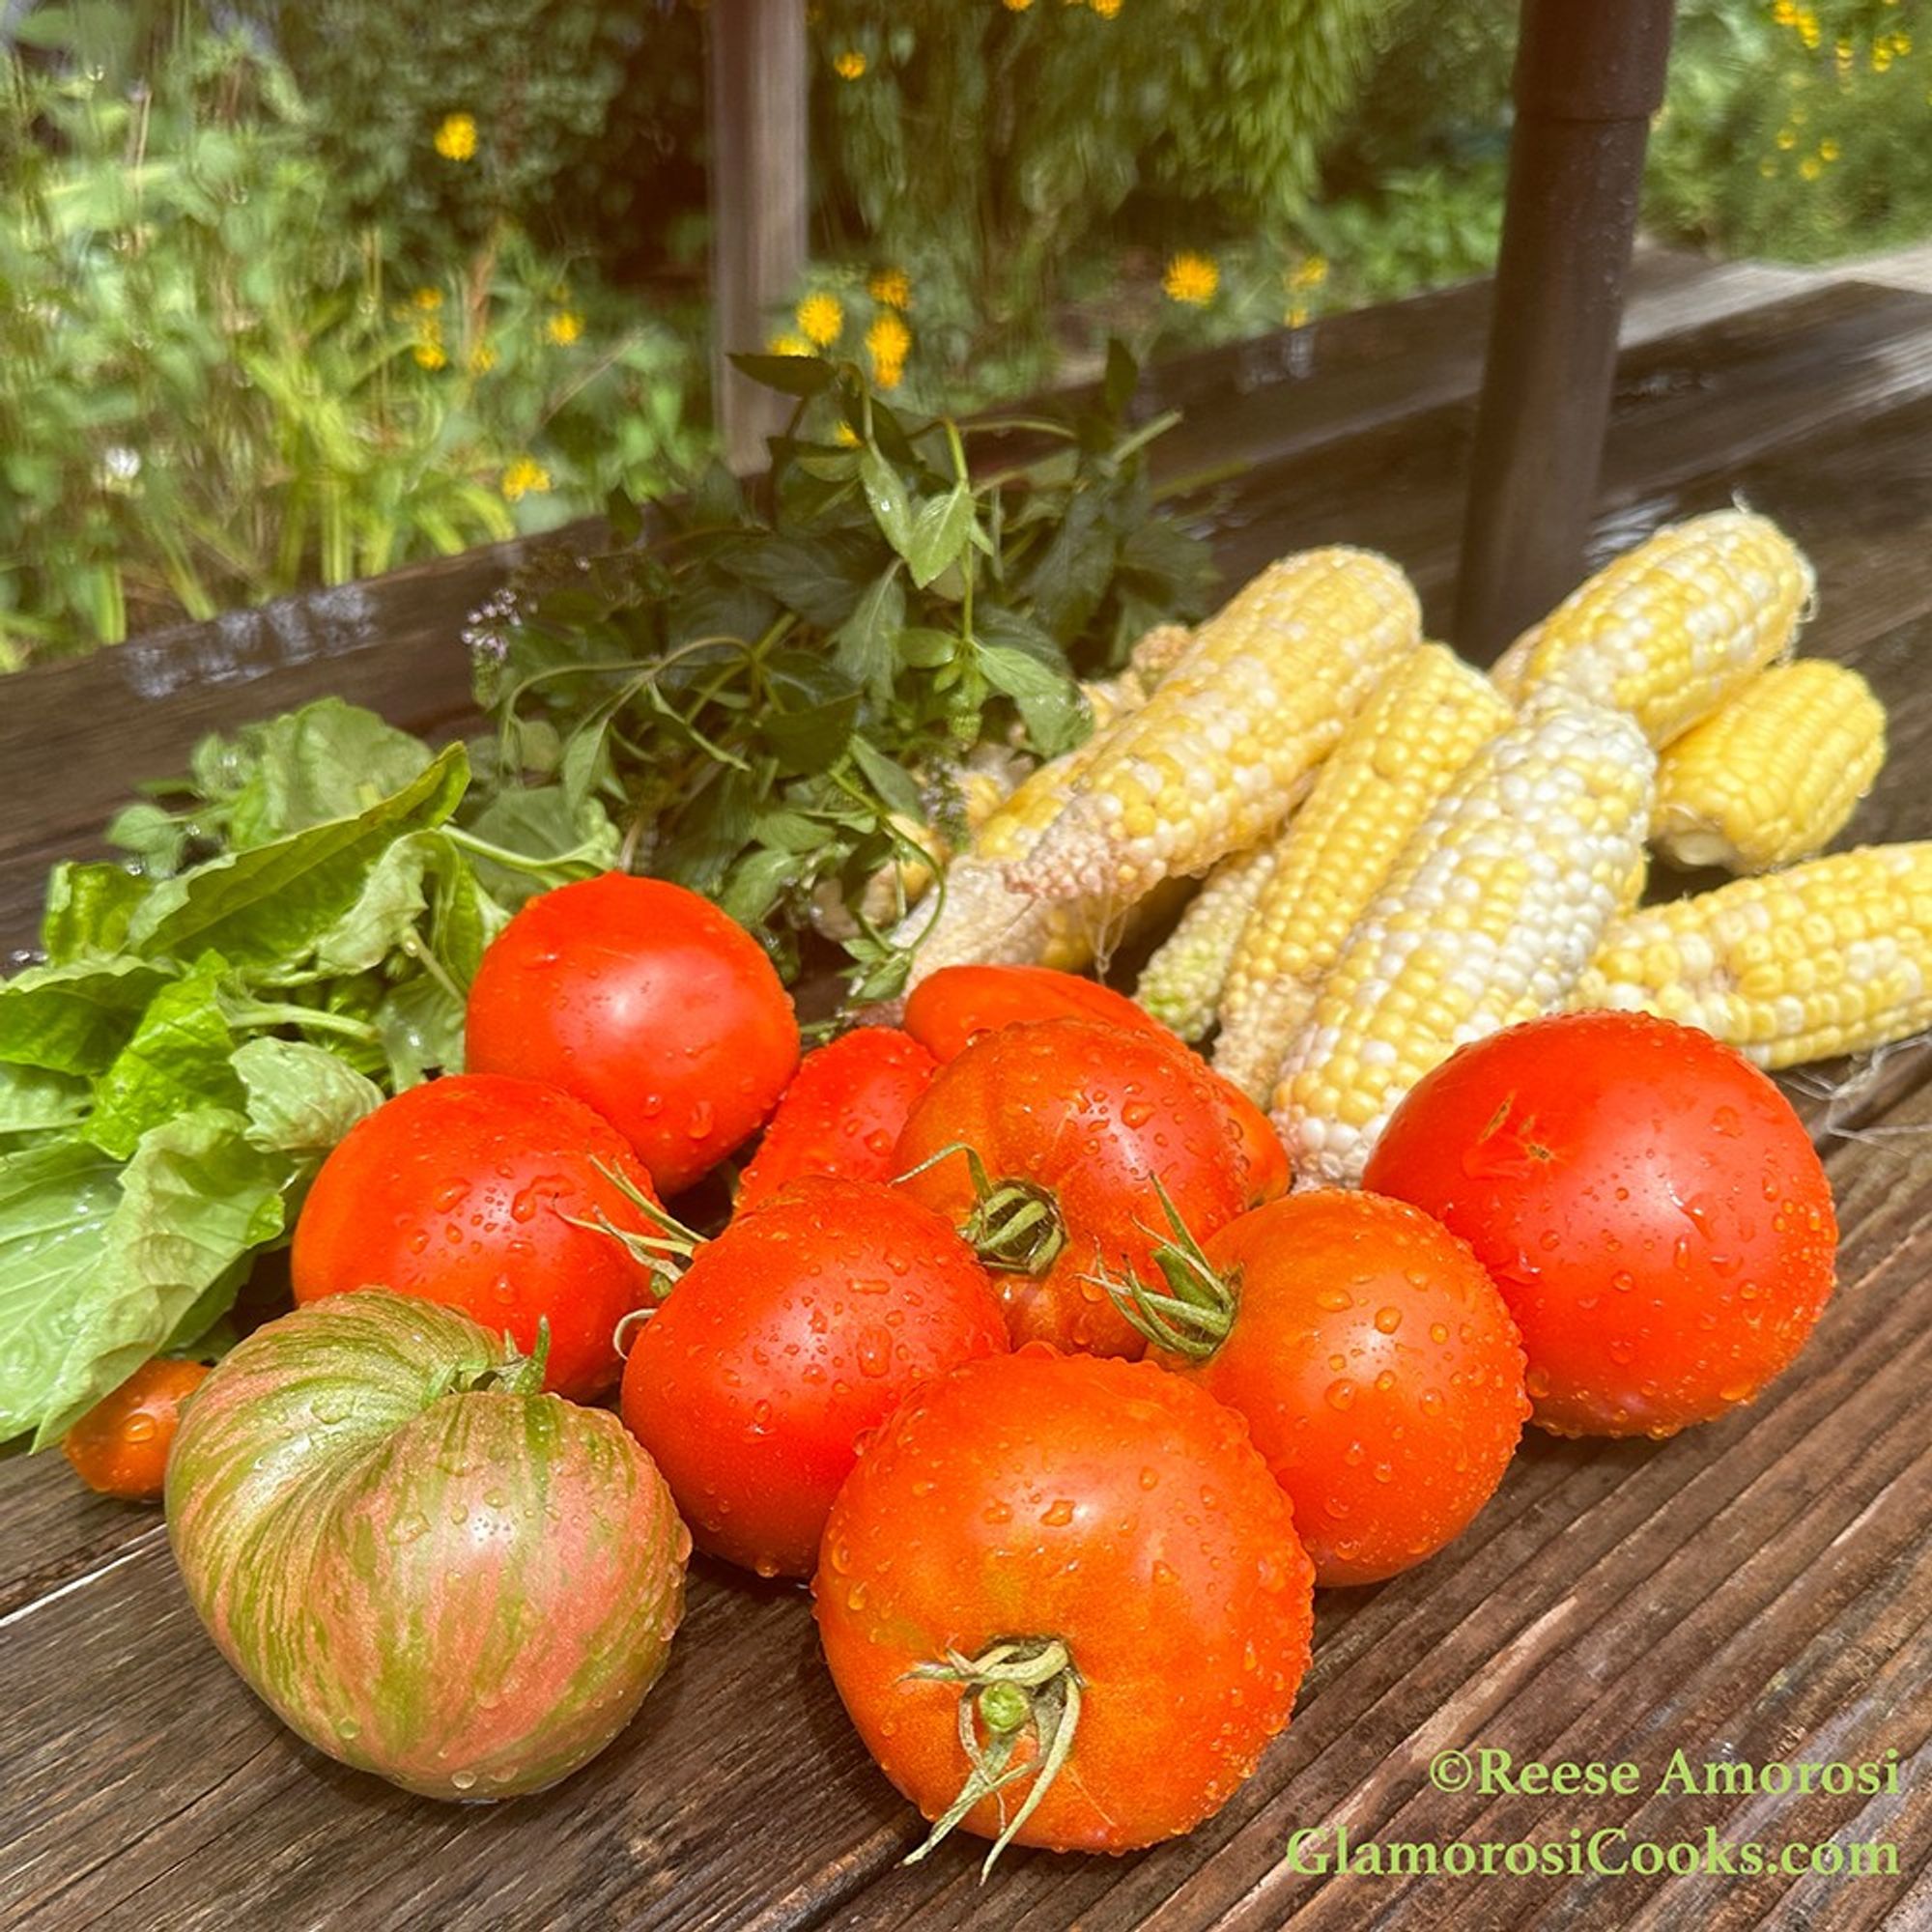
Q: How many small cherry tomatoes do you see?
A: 1